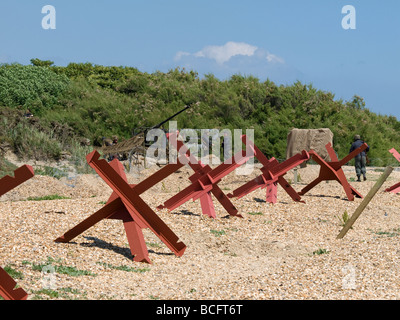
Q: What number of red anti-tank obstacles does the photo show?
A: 6